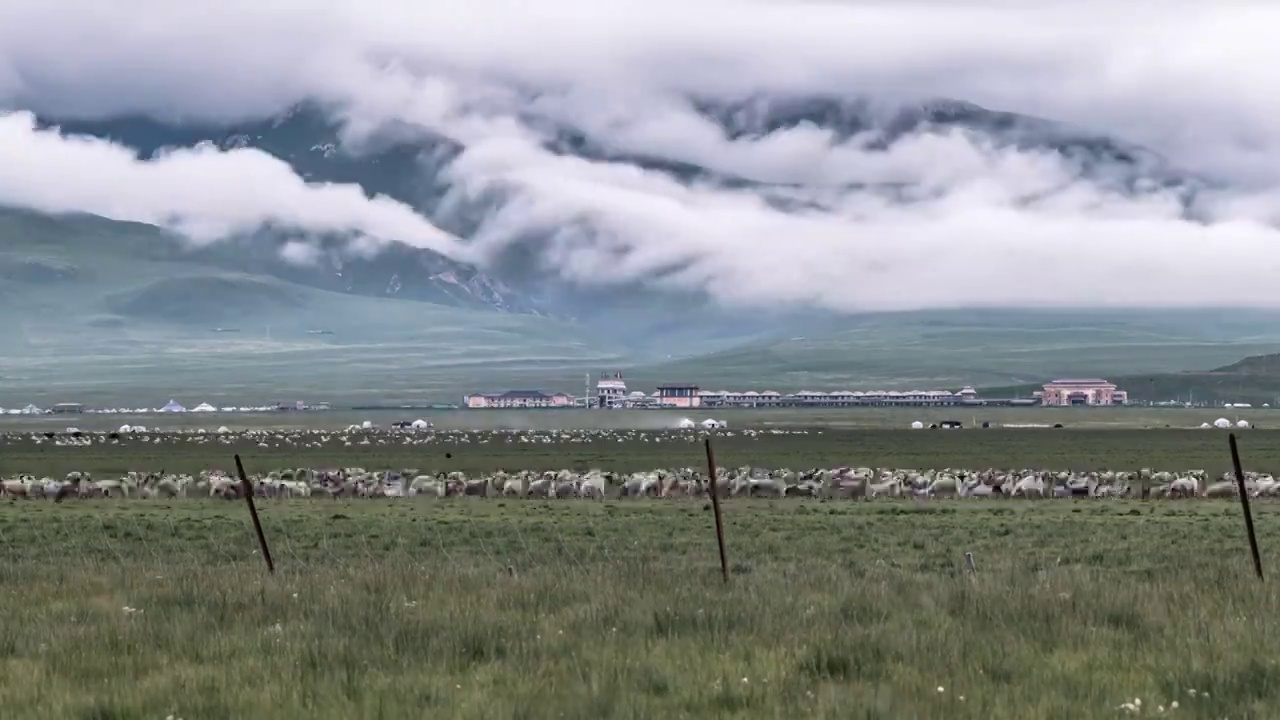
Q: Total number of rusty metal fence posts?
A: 3